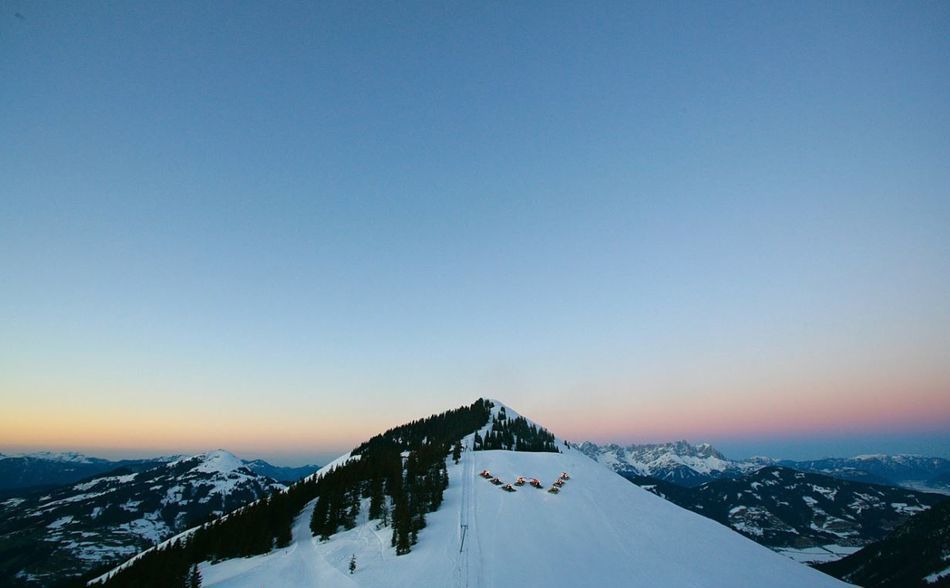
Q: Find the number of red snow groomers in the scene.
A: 8